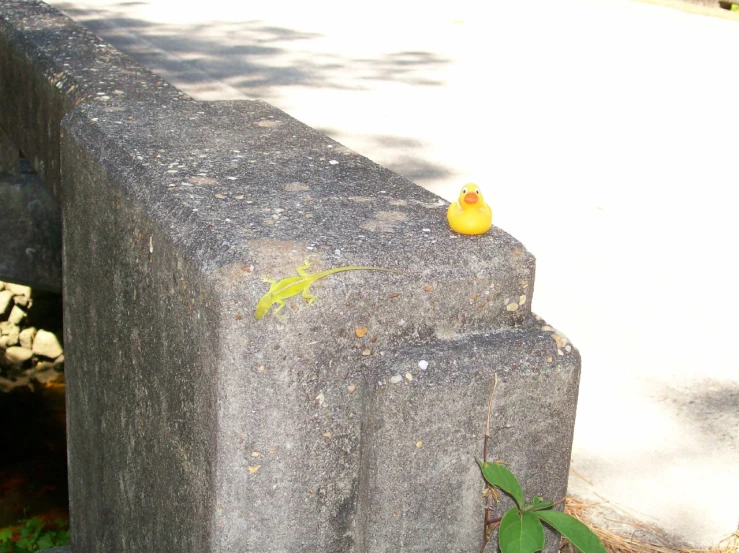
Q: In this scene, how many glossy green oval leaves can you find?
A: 3